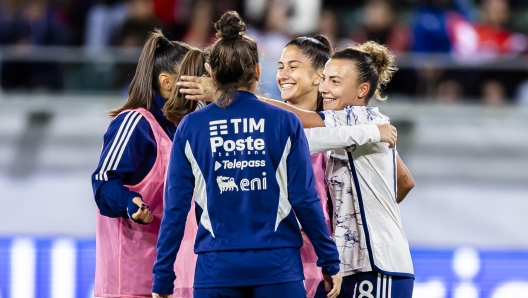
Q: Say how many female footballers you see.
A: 5